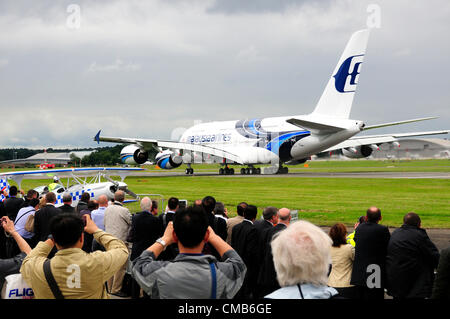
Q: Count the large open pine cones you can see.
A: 0